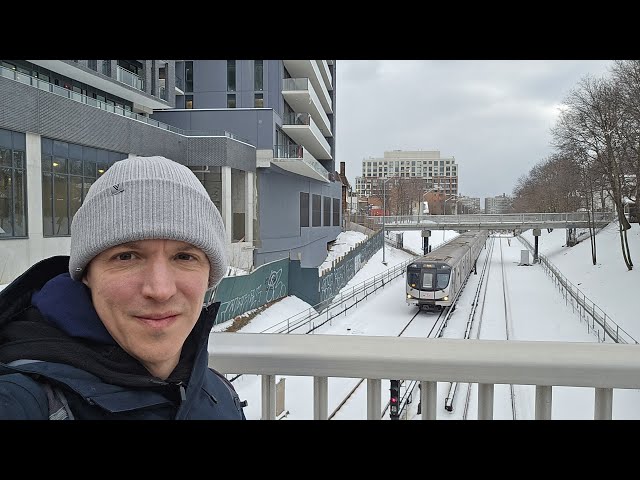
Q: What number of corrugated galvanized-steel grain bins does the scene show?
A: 0